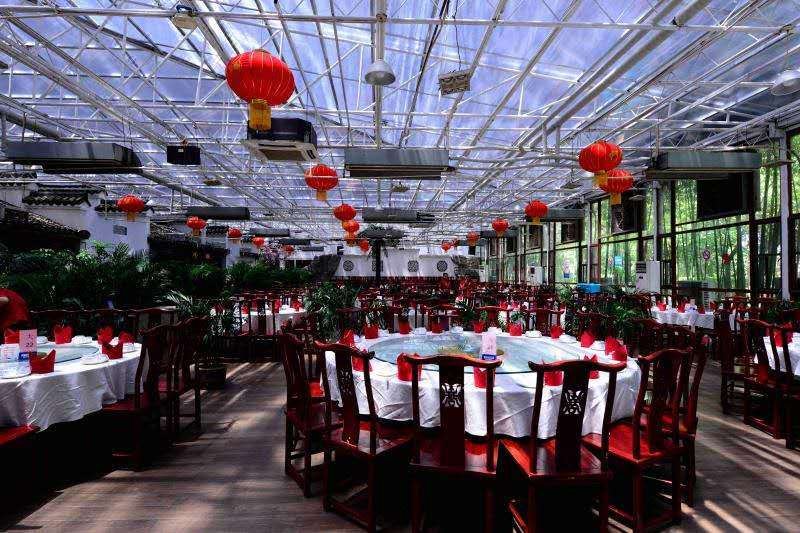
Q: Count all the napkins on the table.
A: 15